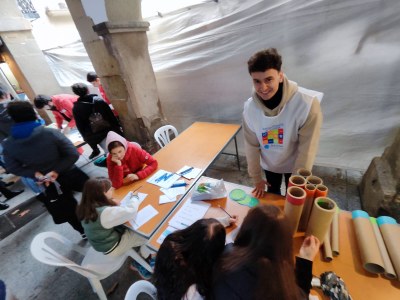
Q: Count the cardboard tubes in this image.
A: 12